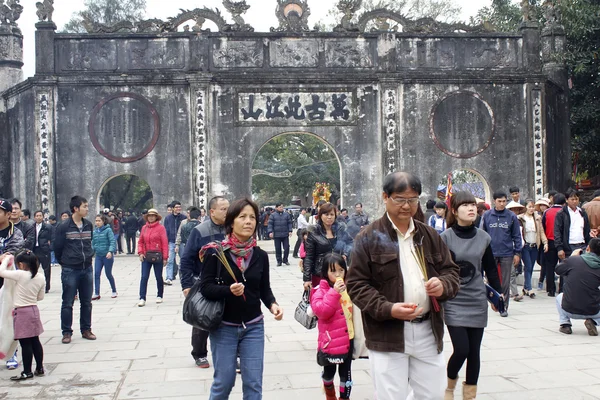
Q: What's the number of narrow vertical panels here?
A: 4